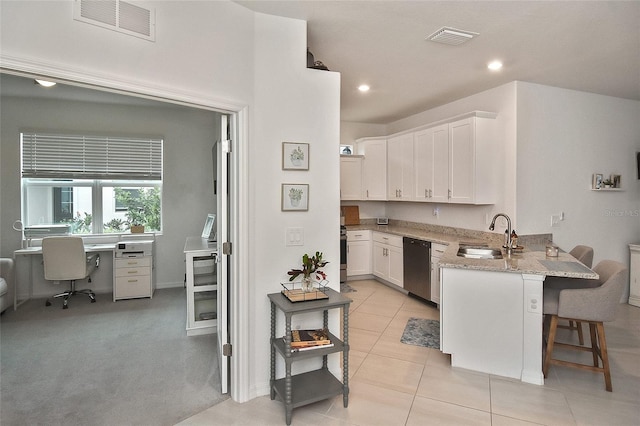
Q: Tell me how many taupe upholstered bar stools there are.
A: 2